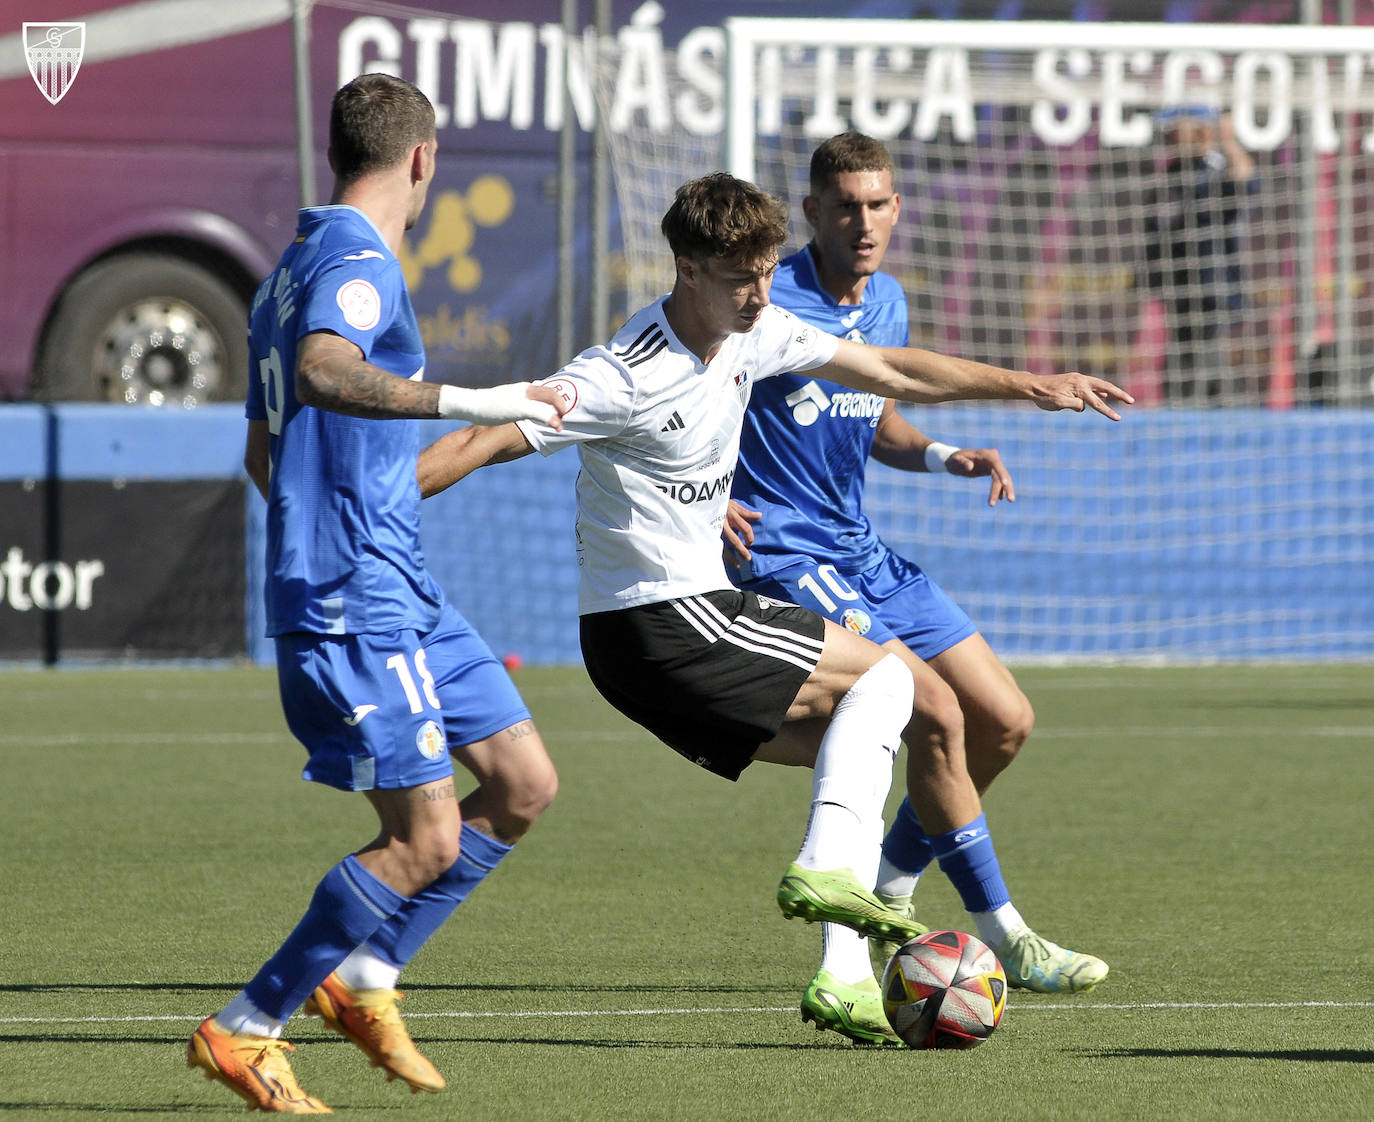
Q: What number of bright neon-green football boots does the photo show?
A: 2